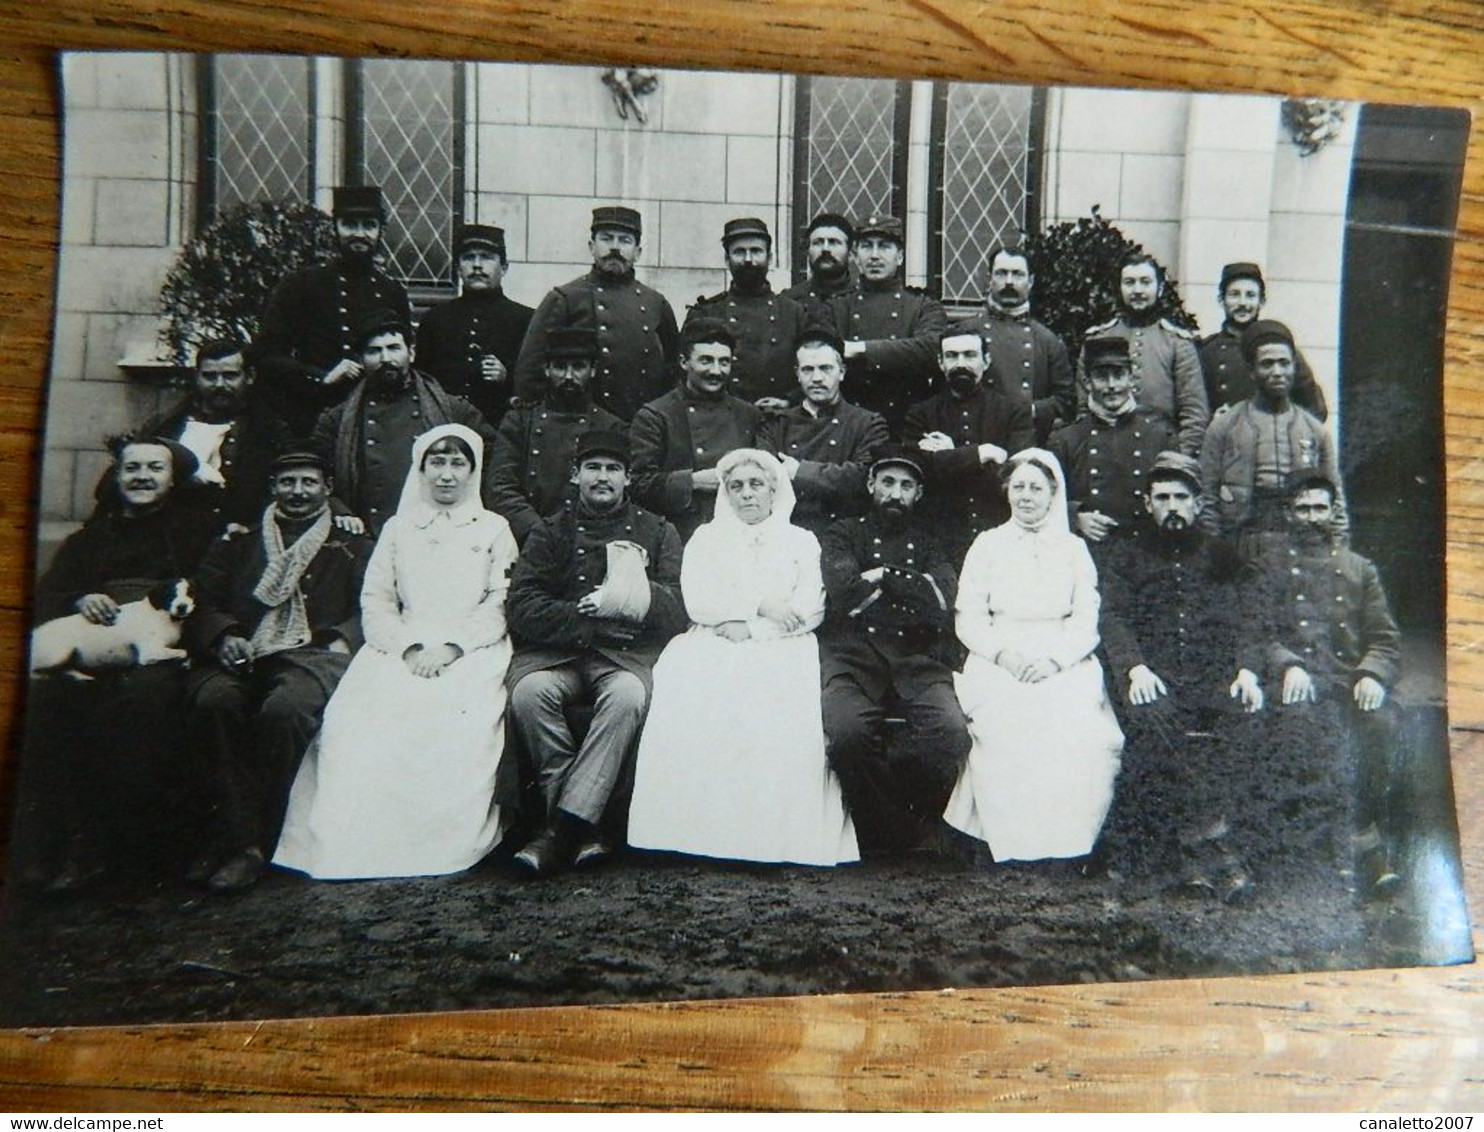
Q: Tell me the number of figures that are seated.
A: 9